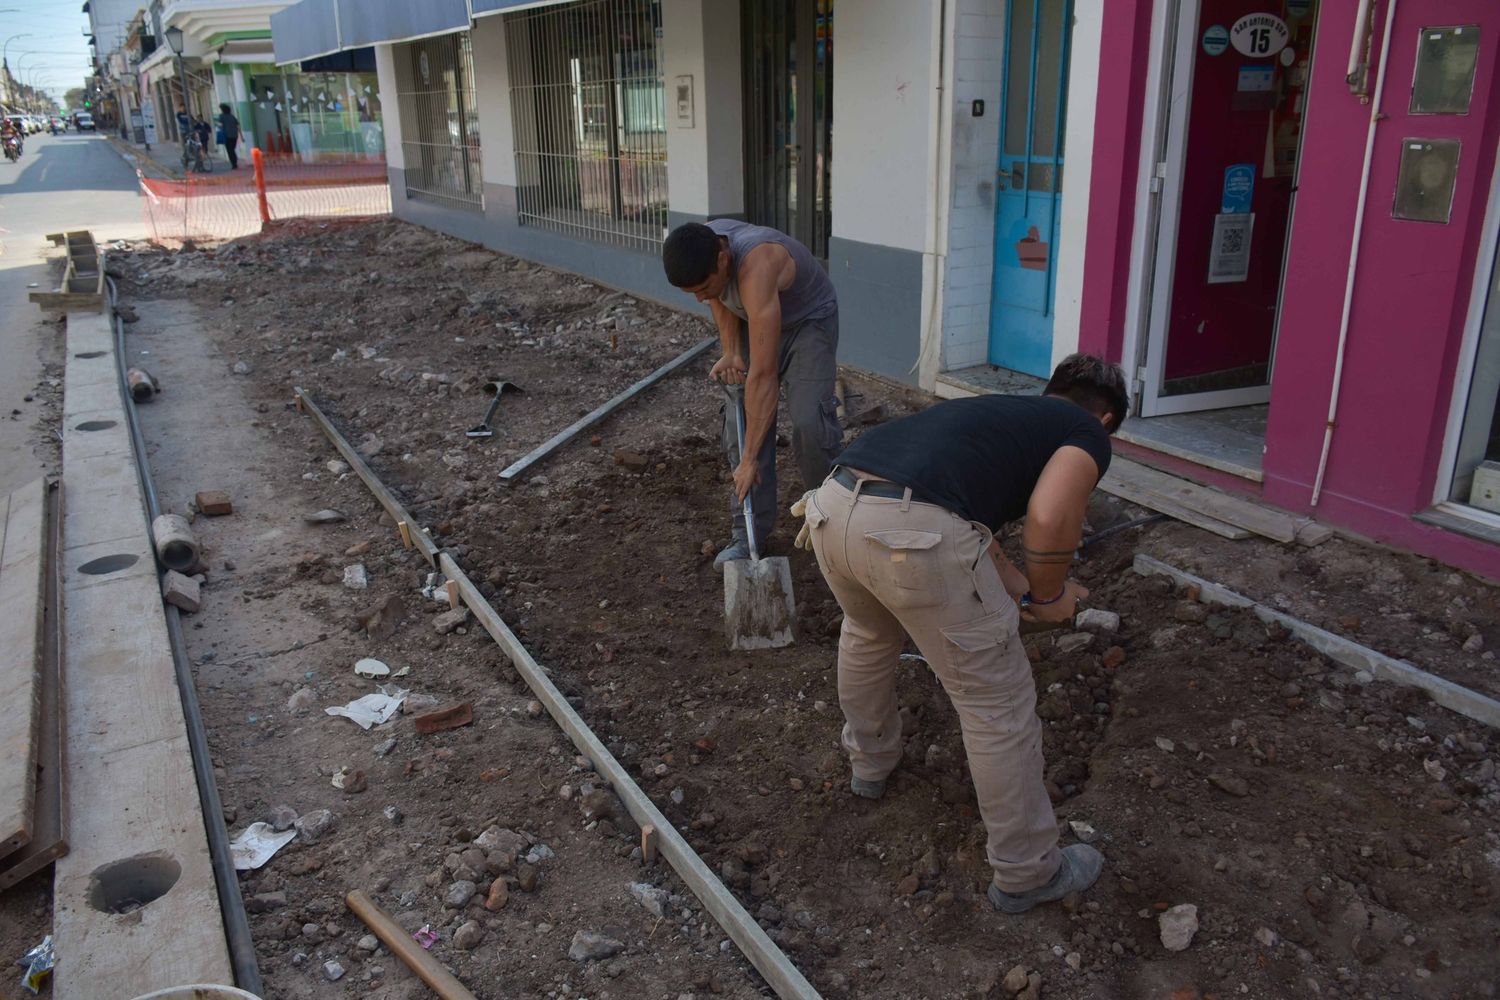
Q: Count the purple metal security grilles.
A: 0